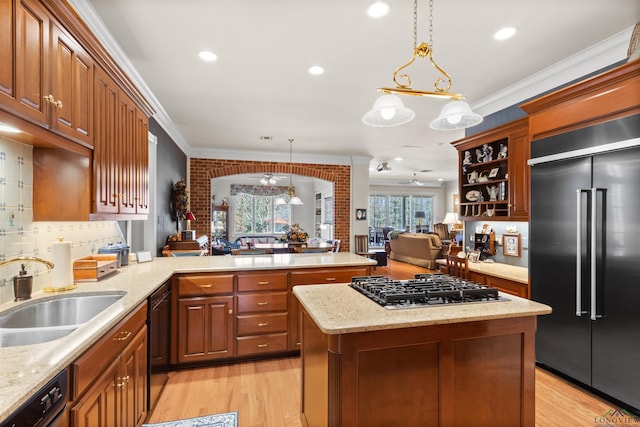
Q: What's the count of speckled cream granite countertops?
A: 3